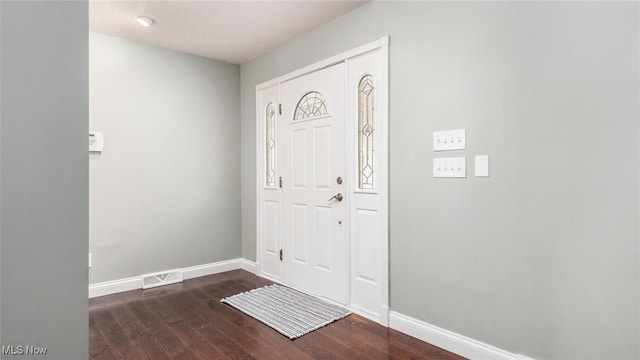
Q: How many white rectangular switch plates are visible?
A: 3